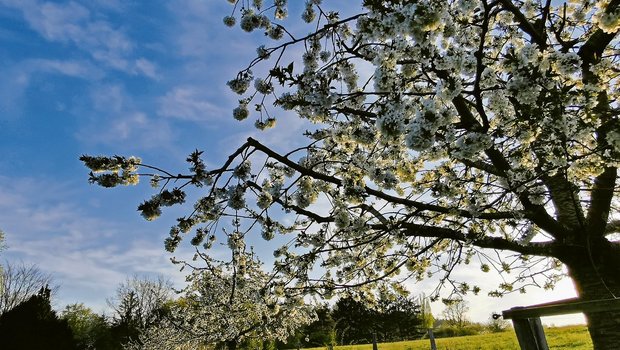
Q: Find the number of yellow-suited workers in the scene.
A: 0